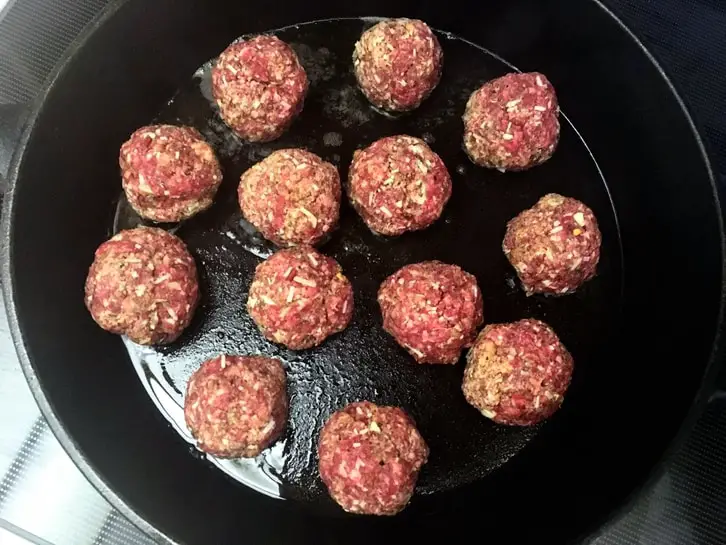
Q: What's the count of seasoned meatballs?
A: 13